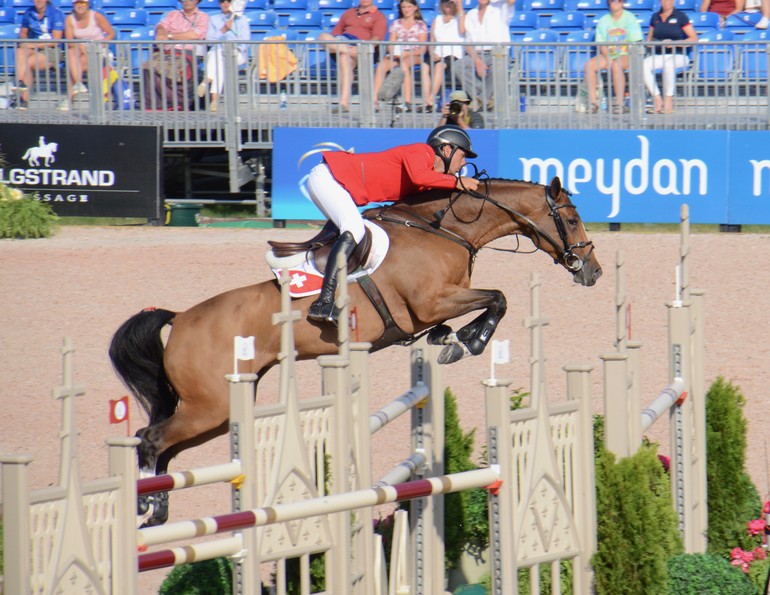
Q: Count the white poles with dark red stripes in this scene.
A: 3